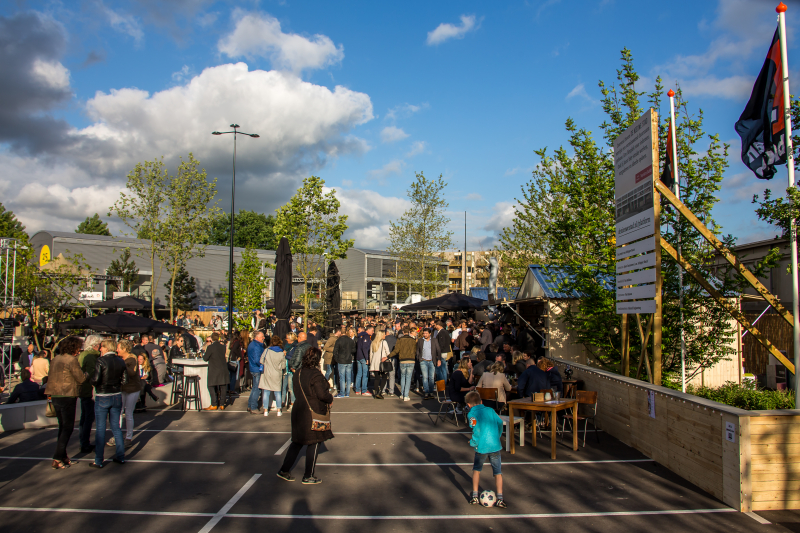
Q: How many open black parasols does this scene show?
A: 3